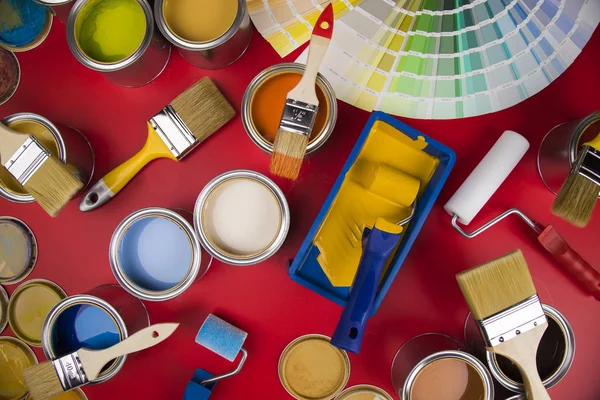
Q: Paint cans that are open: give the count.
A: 10